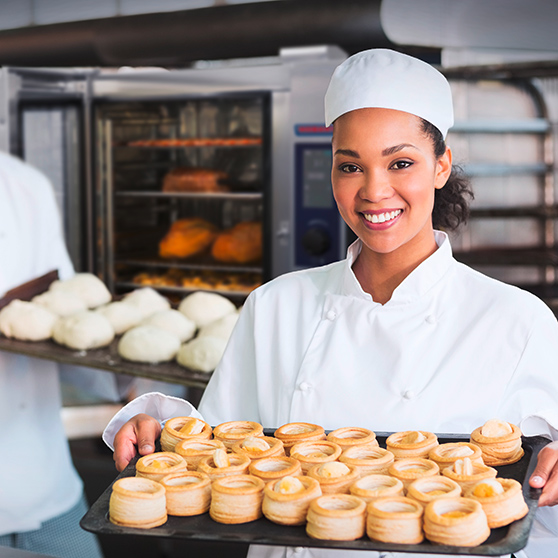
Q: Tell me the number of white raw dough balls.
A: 11